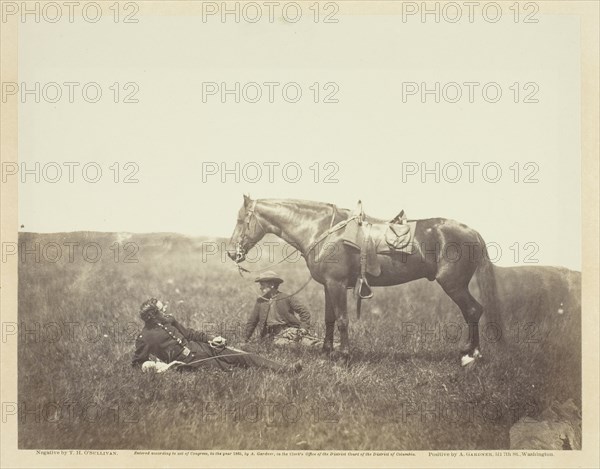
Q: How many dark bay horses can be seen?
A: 1